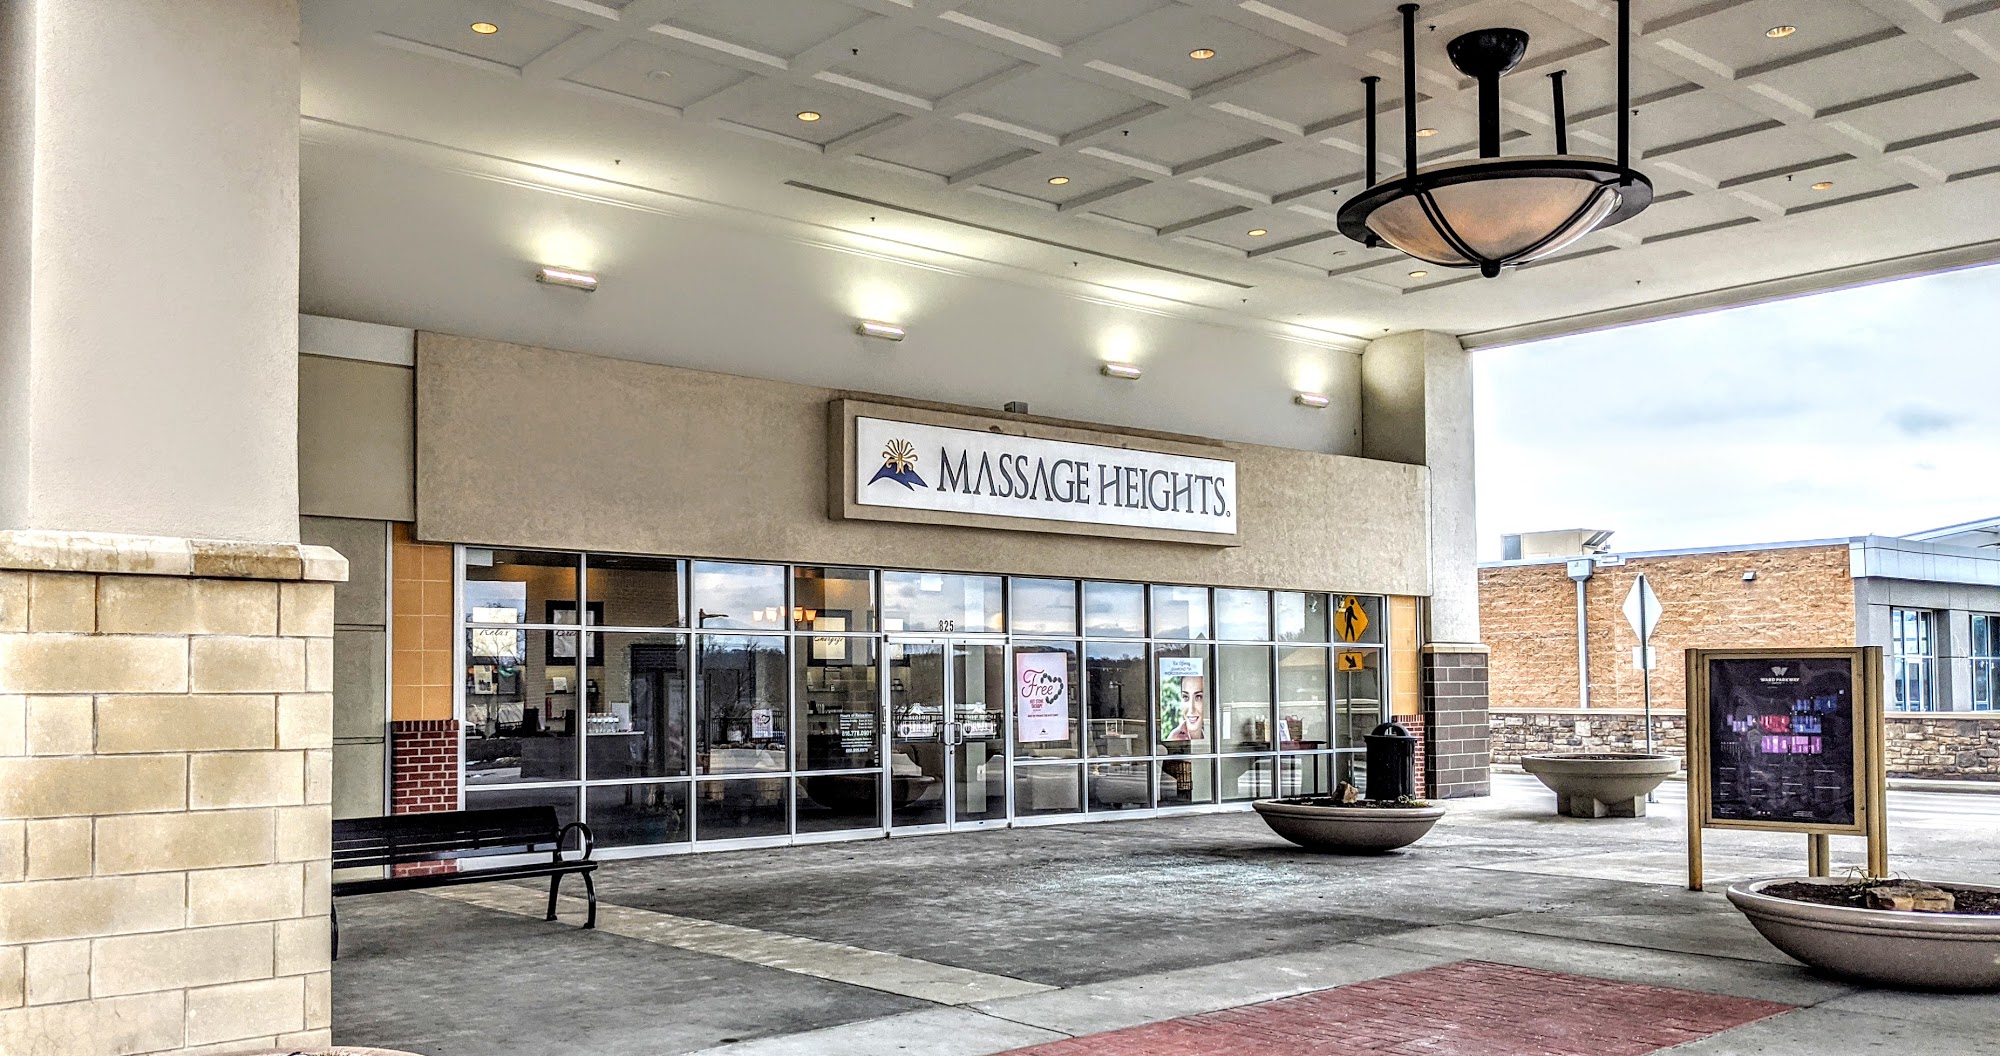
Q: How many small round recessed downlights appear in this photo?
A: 9